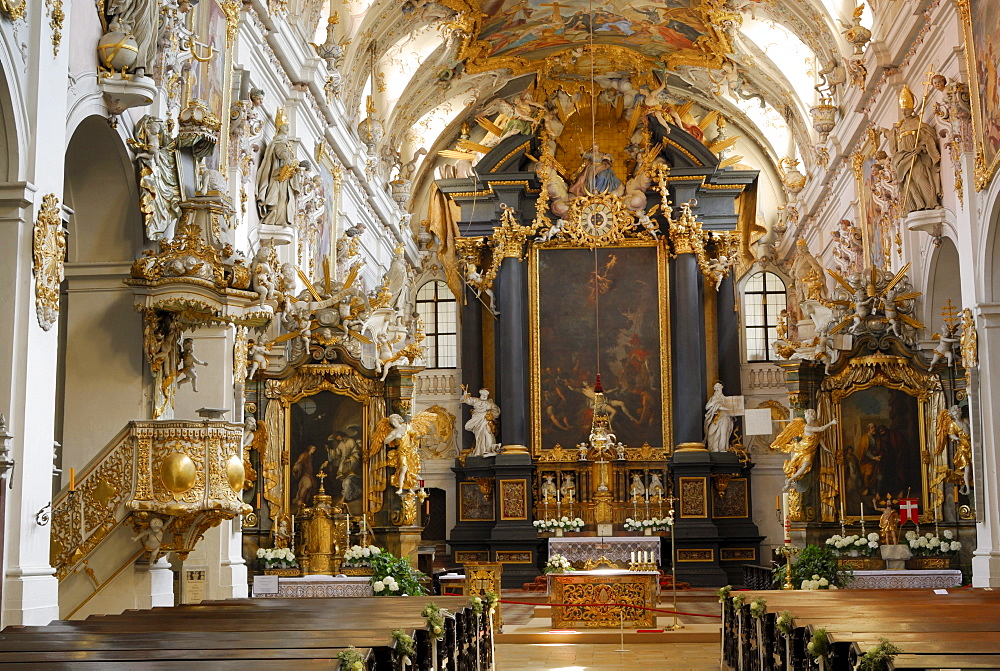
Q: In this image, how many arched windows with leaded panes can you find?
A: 2